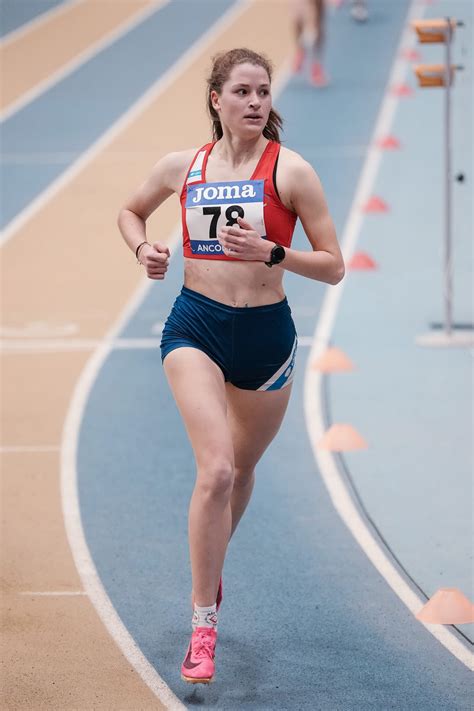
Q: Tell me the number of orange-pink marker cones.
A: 8